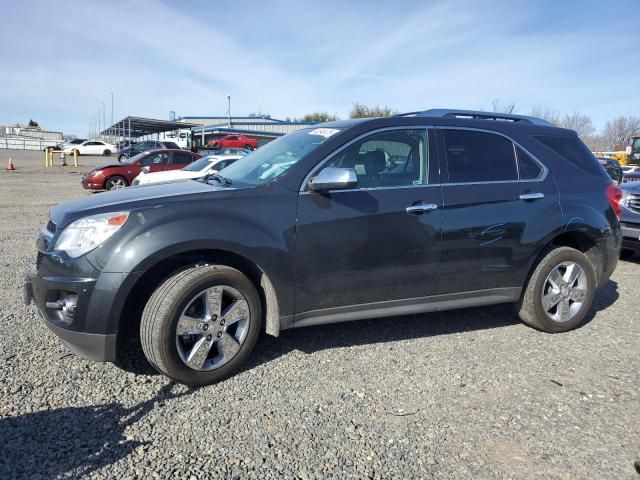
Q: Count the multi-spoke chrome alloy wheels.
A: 2